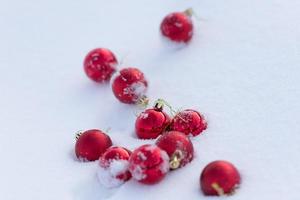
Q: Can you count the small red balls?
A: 10